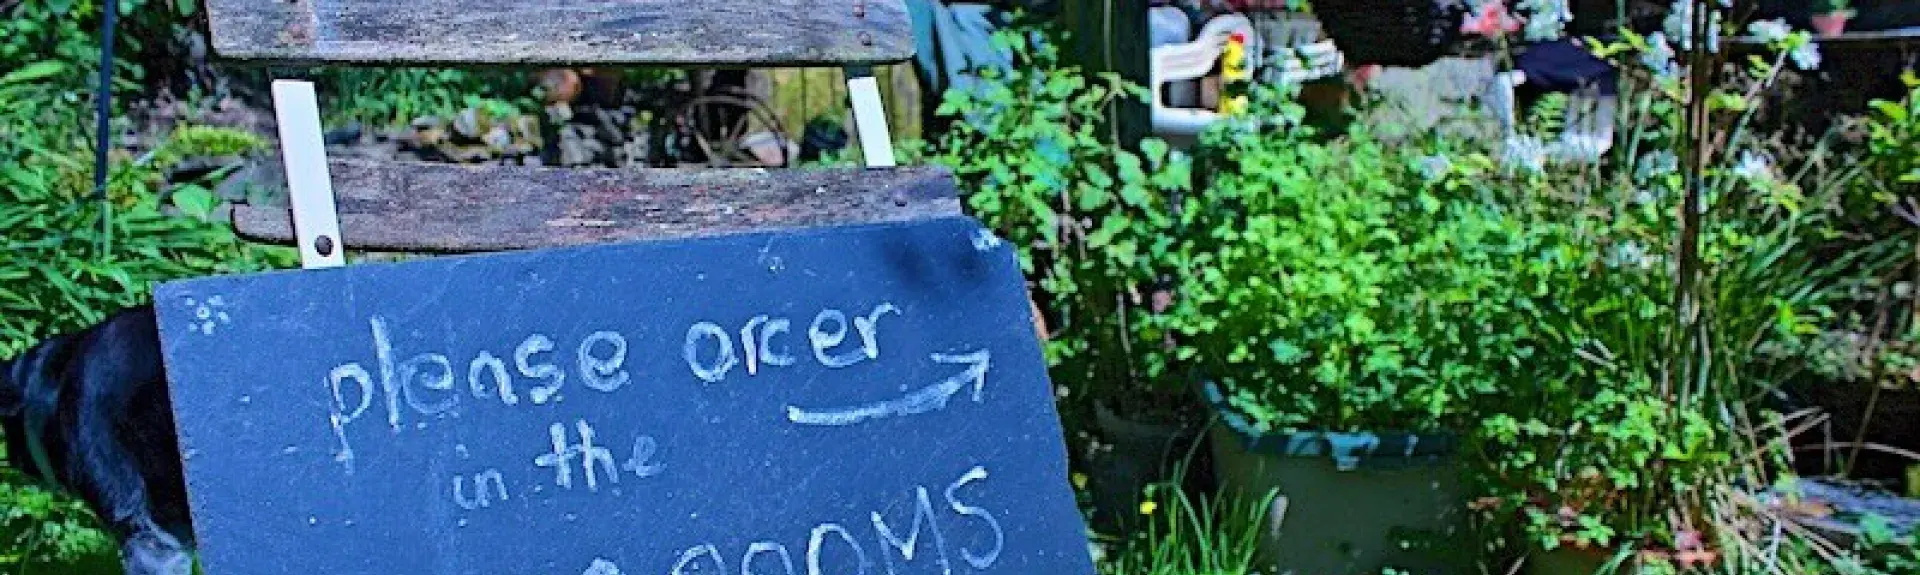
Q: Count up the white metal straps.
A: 2